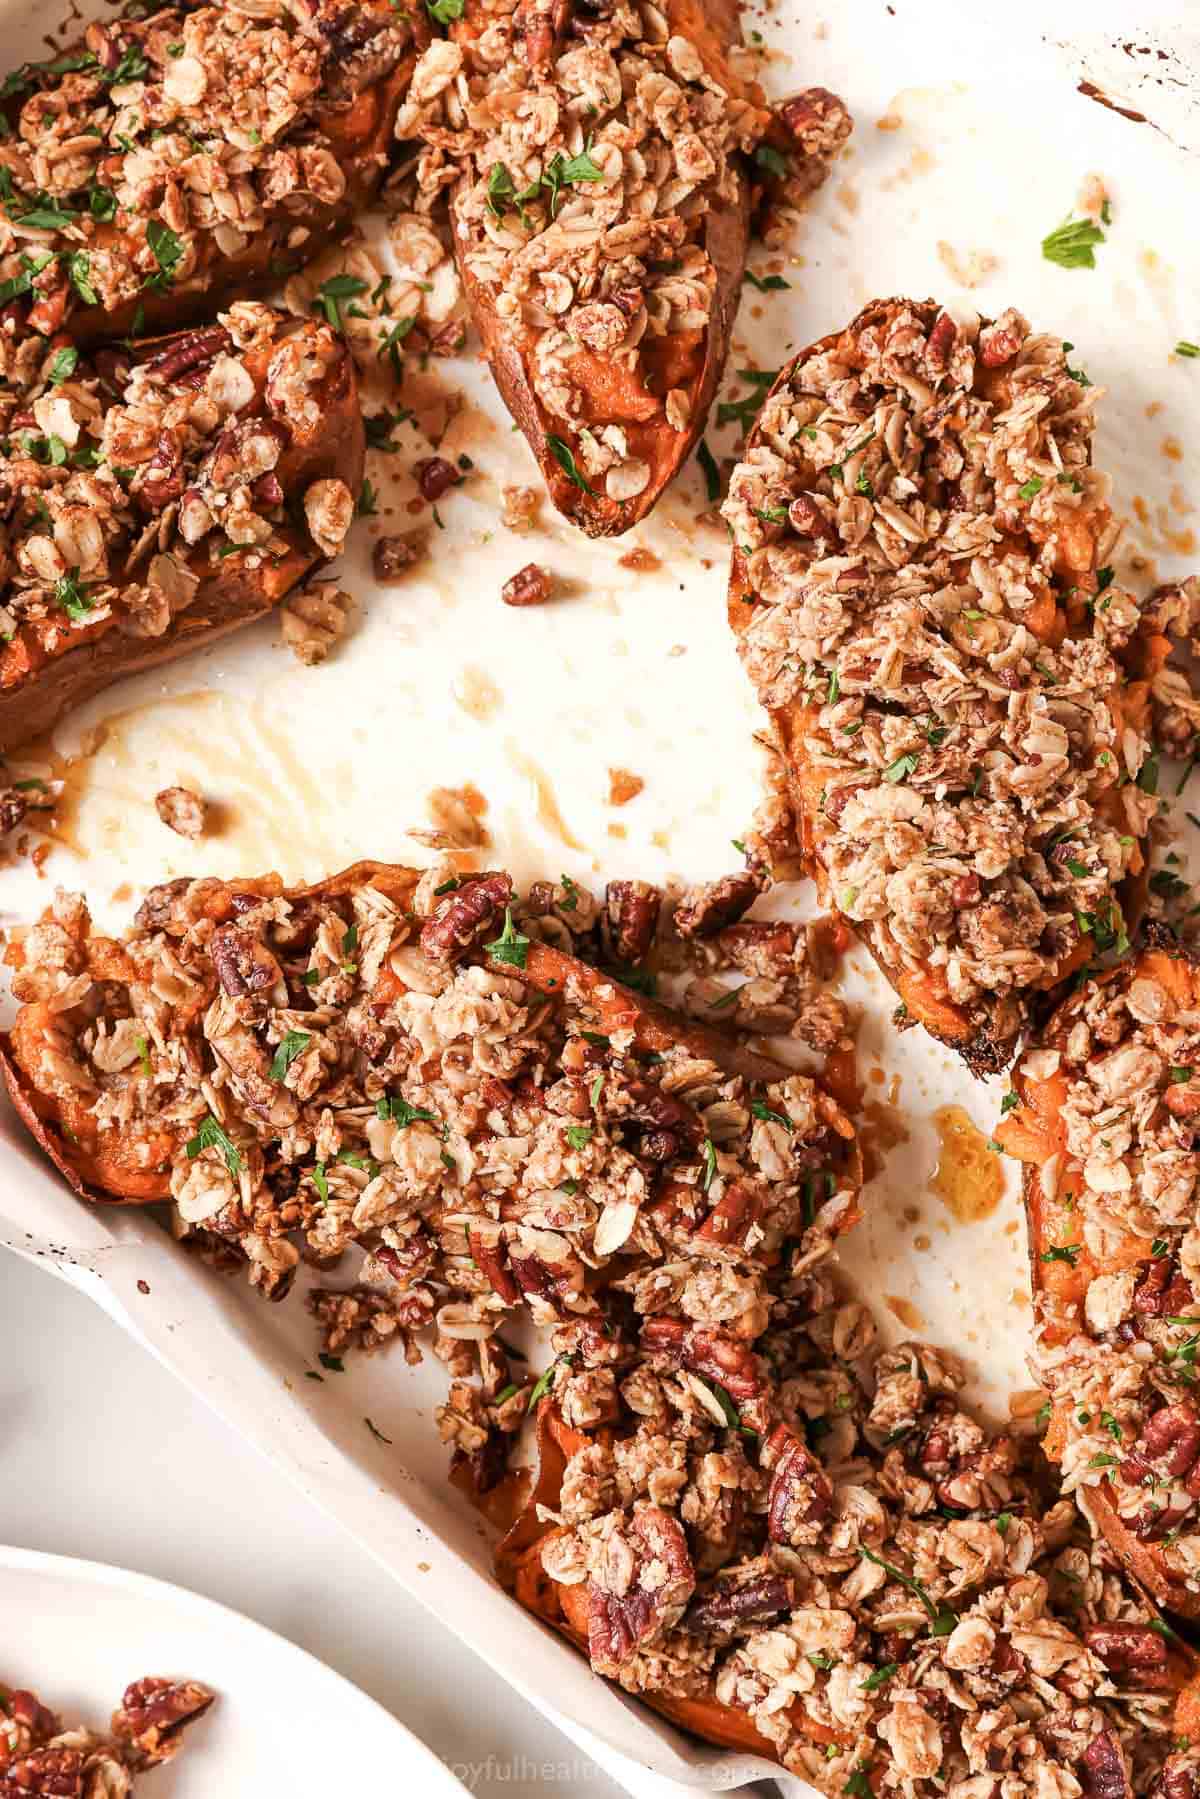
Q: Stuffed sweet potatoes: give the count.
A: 7